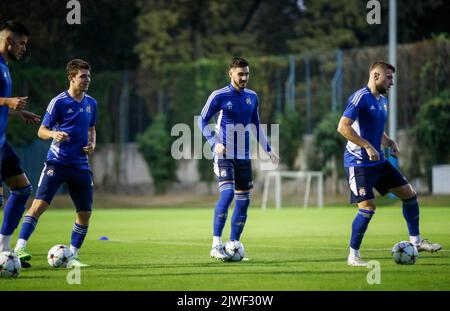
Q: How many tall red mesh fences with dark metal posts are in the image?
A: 0